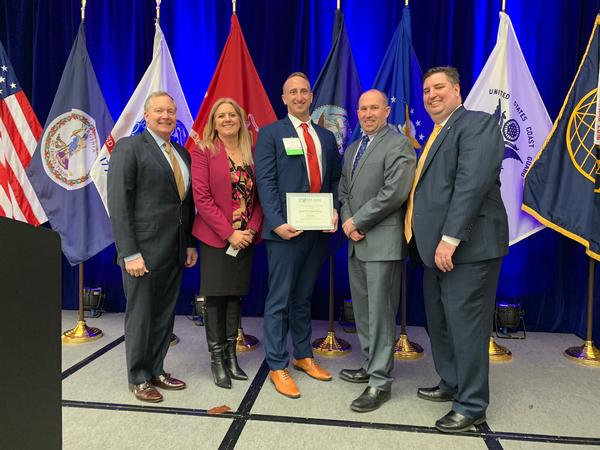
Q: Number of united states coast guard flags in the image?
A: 1